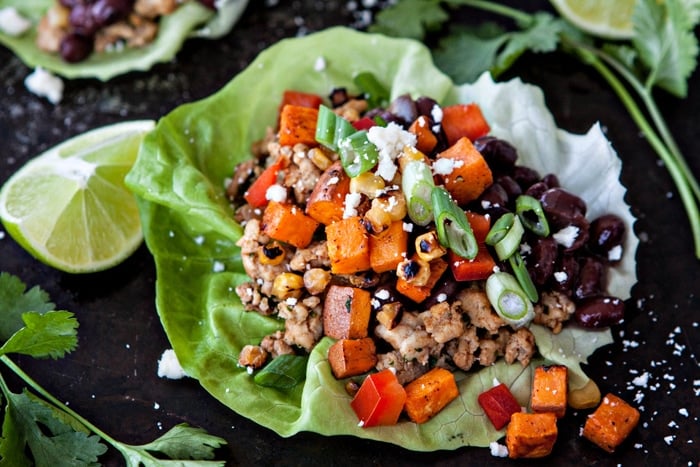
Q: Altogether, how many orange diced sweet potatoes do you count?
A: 14